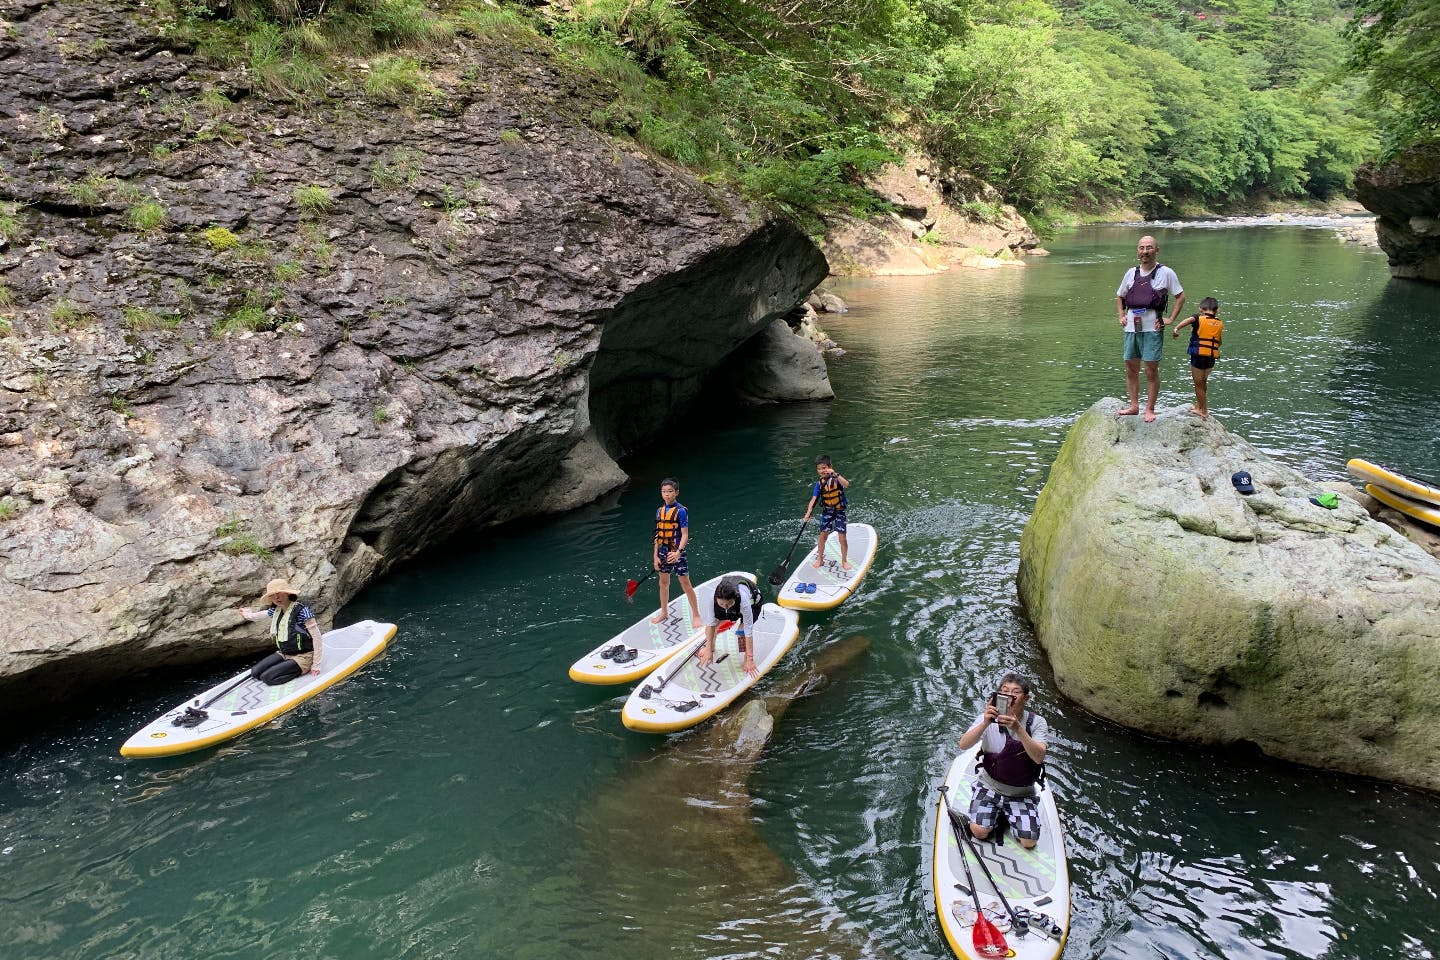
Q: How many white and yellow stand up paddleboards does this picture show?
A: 7